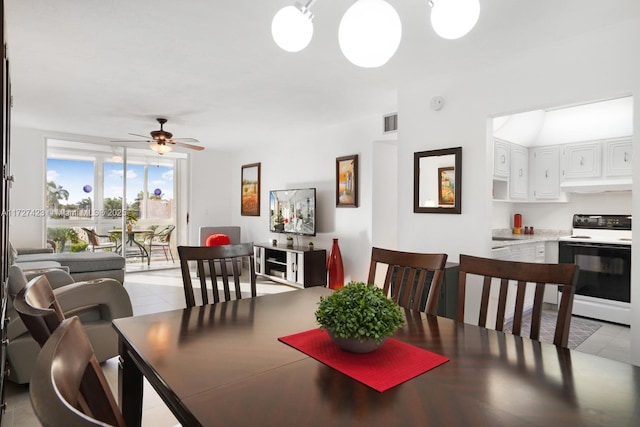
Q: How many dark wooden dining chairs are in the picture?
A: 5